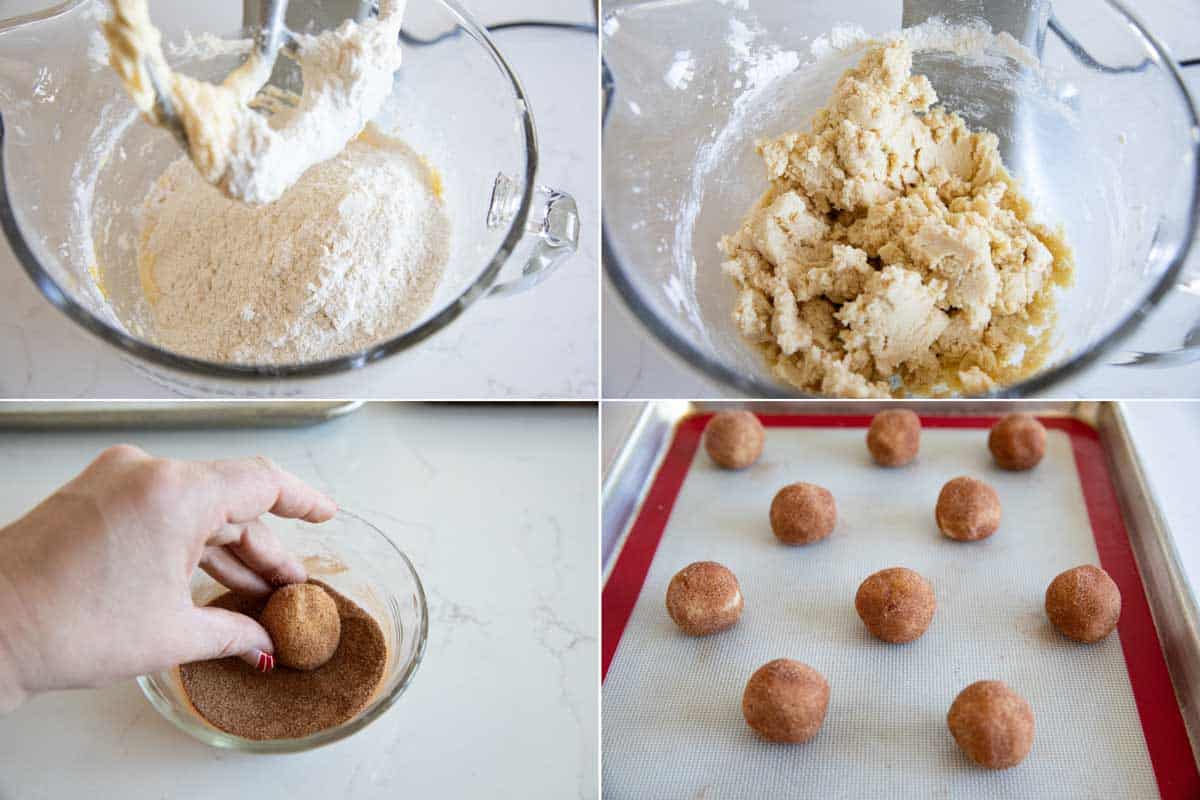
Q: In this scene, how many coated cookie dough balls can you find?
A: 11